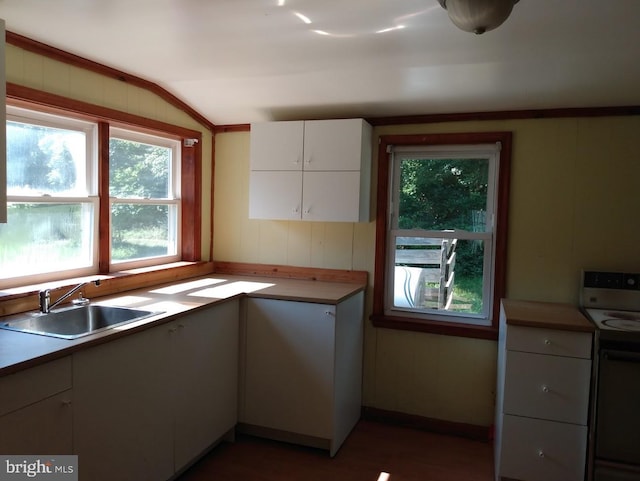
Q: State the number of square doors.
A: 4